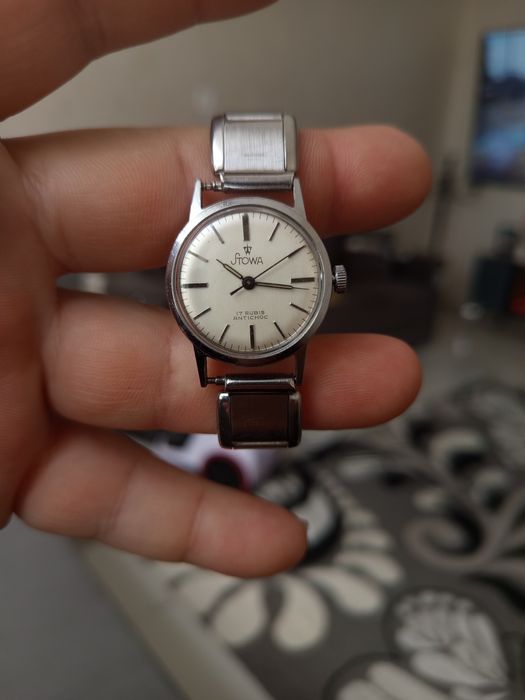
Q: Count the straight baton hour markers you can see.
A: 12